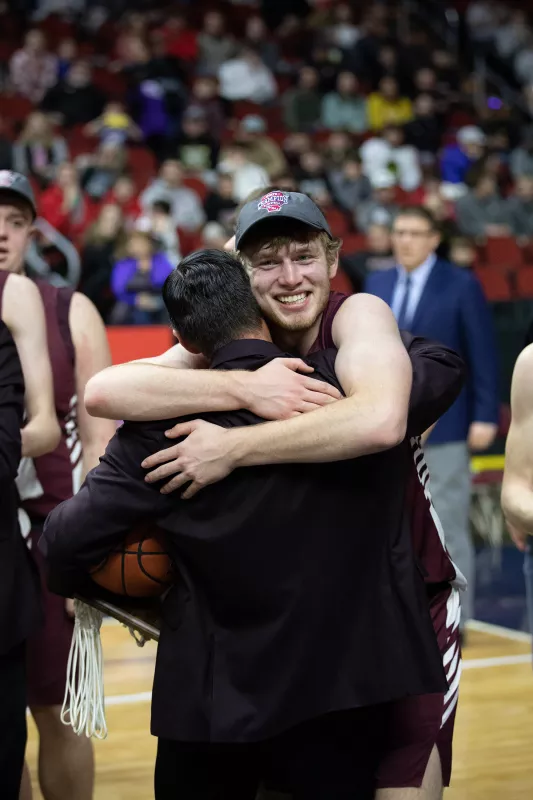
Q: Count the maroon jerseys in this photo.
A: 3